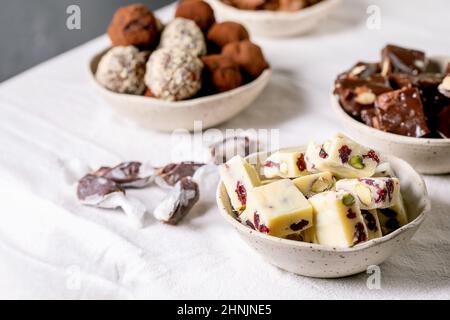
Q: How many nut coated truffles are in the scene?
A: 3